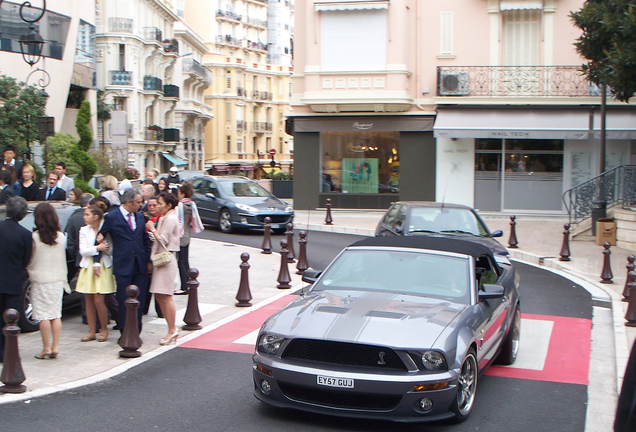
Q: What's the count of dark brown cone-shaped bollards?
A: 14